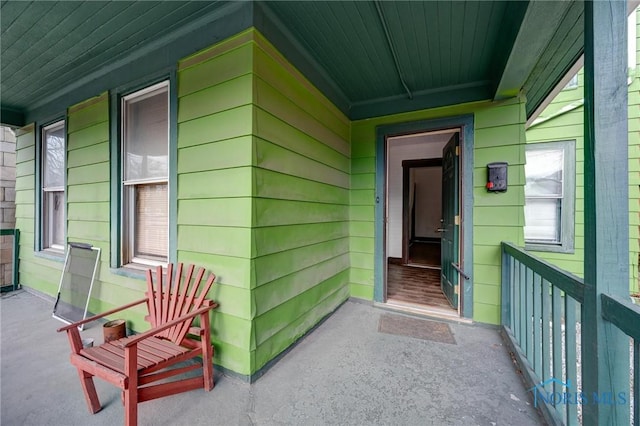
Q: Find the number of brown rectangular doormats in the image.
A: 1